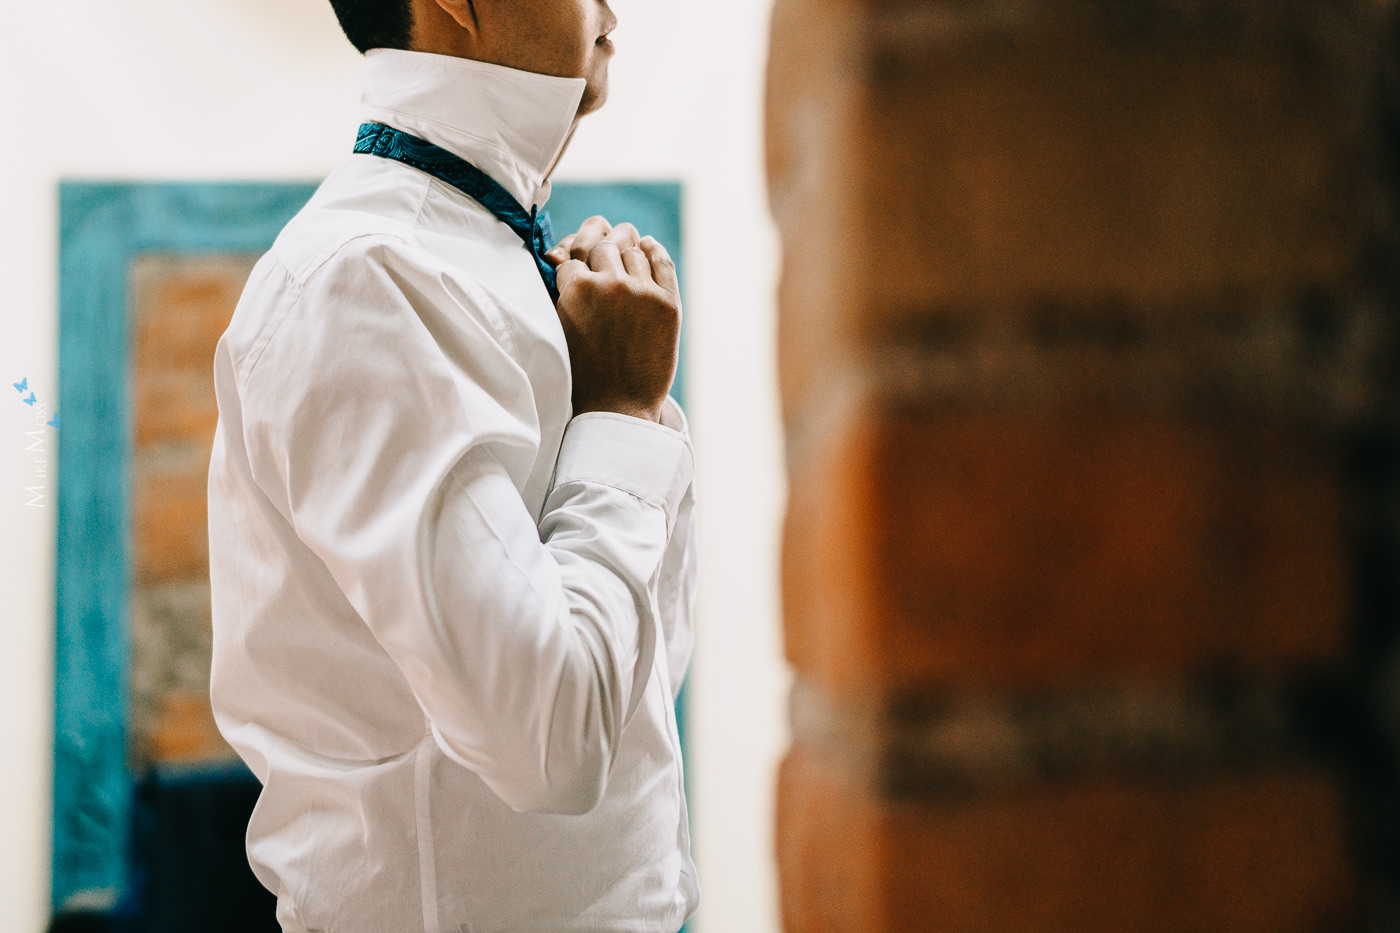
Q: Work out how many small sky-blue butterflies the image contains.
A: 3